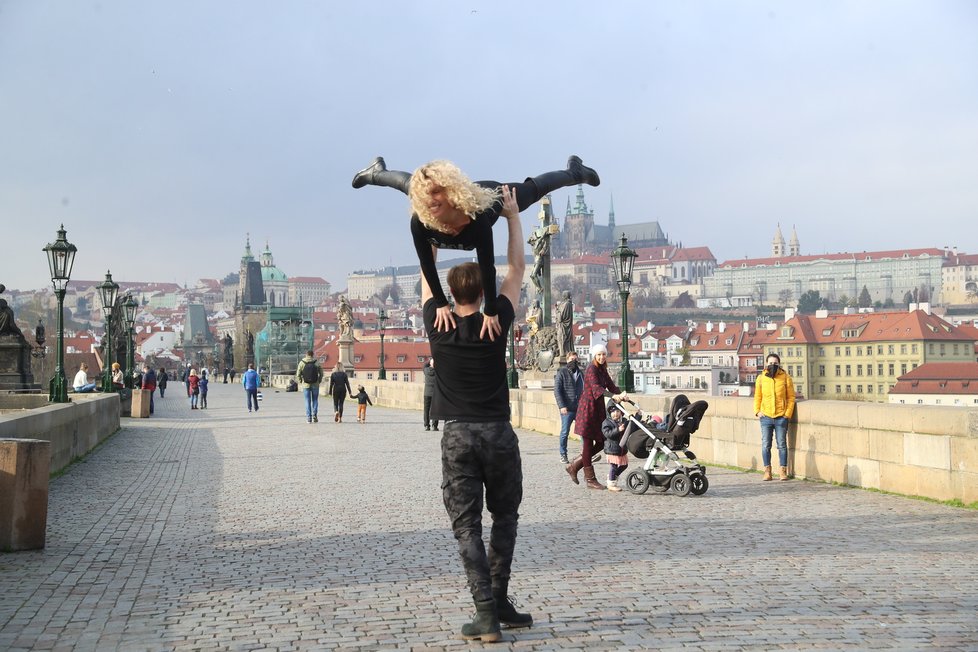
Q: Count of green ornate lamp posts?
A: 6